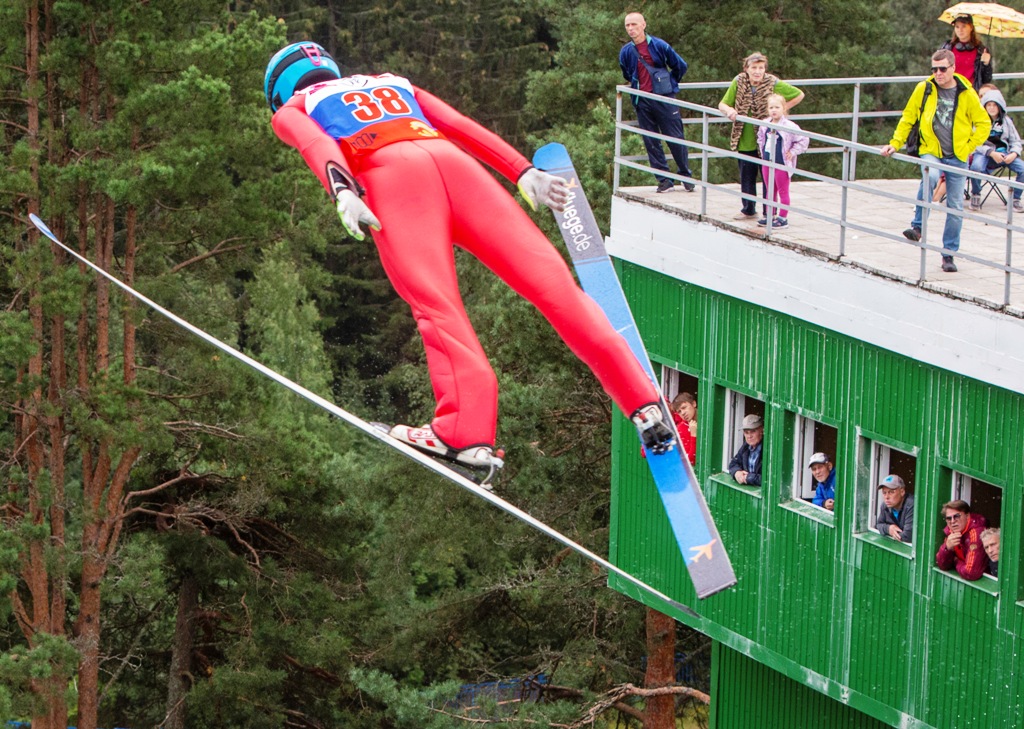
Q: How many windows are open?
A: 5